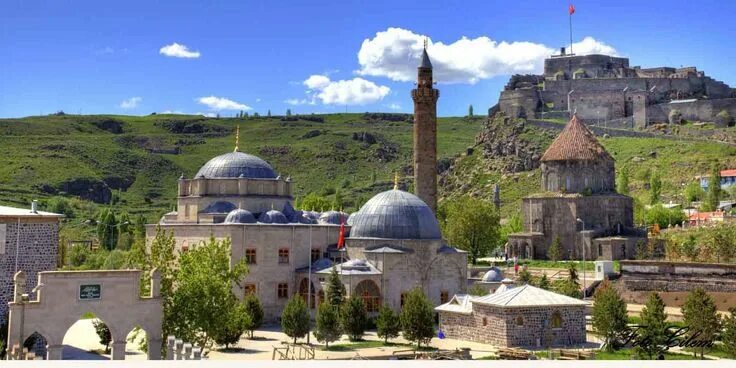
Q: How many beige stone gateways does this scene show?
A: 1